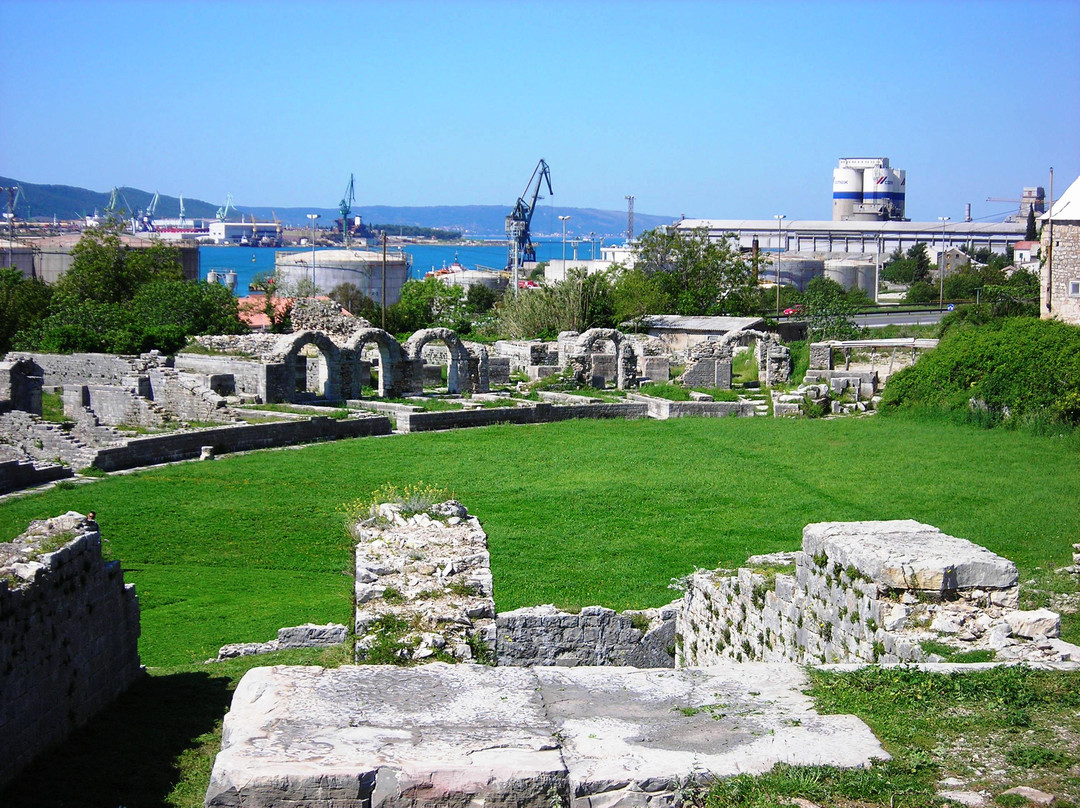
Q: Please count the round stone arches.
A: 5